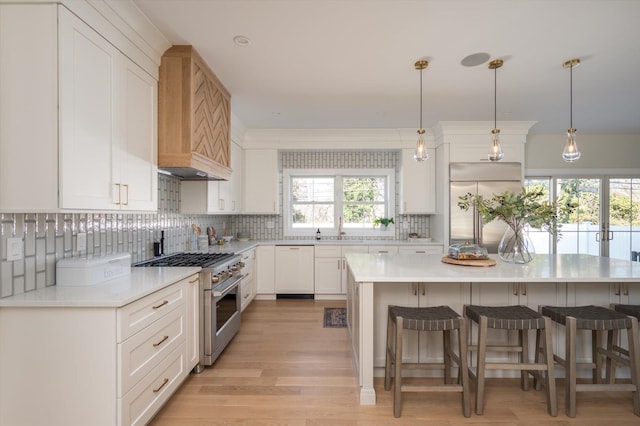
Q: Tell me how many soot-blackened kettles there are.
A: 0